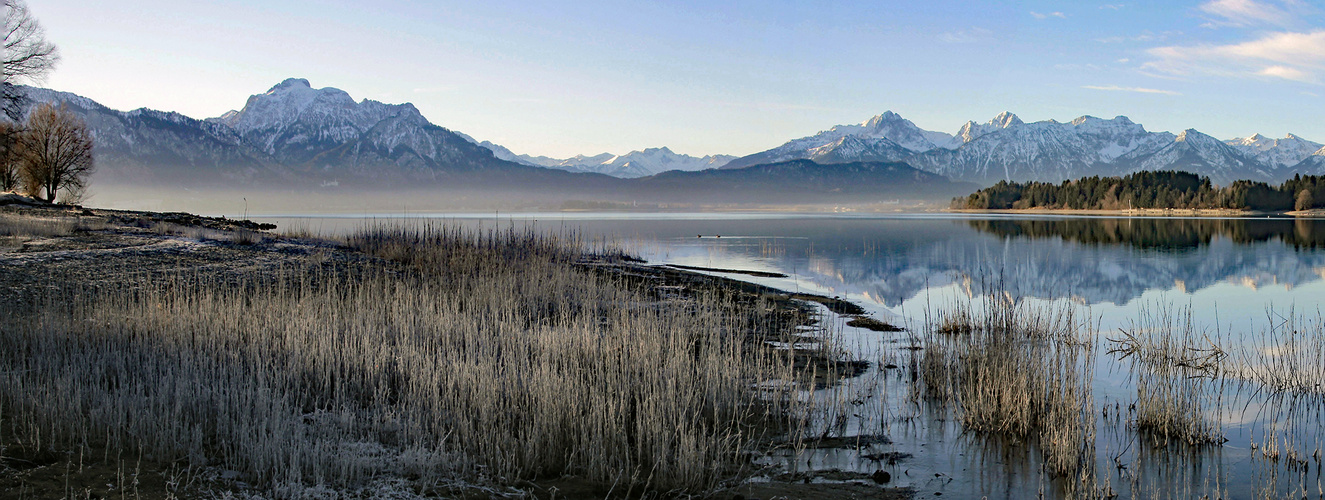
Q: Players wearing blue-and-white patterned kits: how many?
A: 0